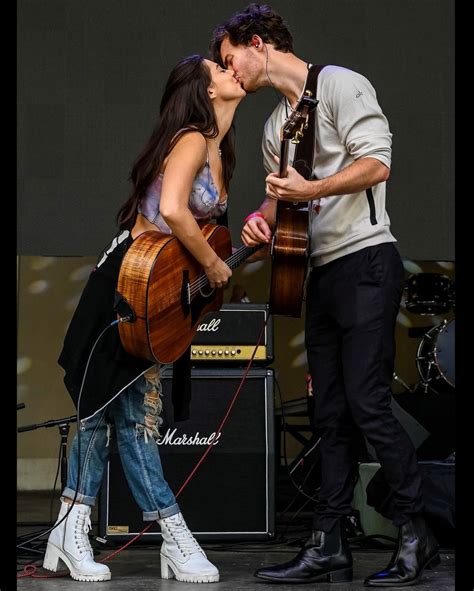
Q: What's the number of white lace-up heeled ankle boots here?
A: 2